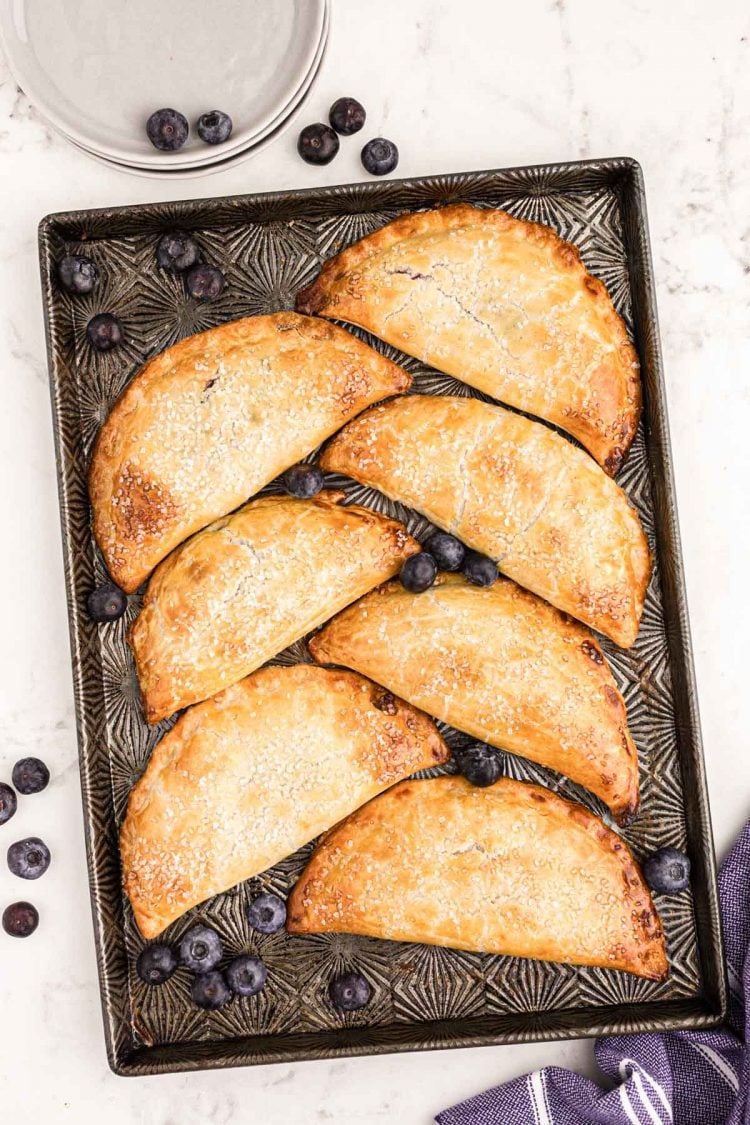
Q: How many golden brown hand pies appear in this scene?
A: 7